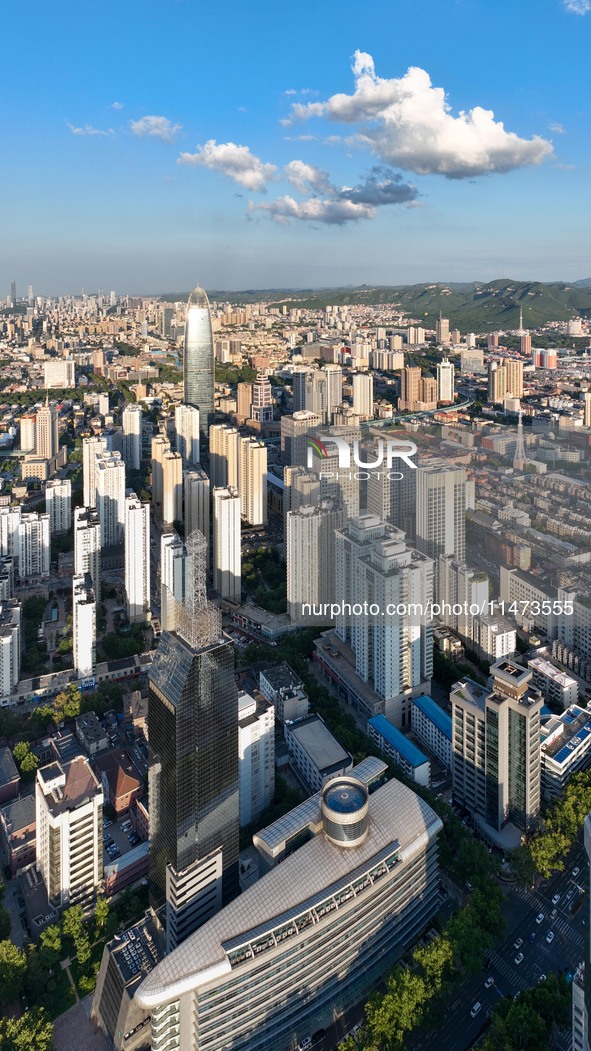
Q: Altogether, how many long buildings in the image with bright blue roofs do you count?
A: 2